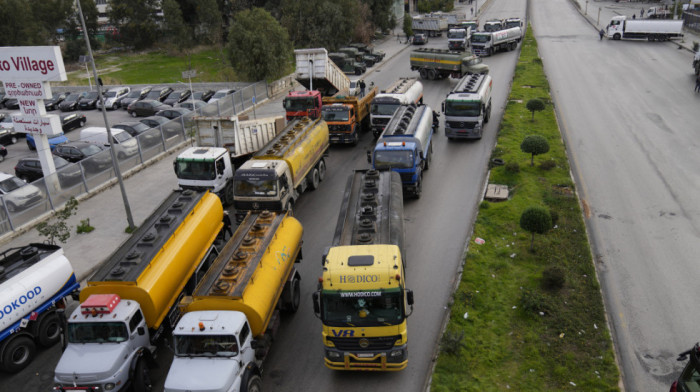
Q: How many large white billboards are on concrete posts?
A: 1